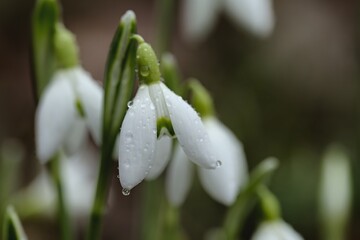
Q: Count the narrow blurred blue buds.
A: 0